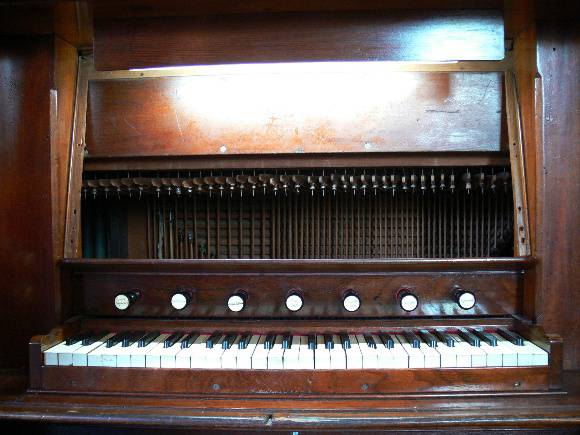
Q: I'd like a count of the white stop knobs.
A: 7